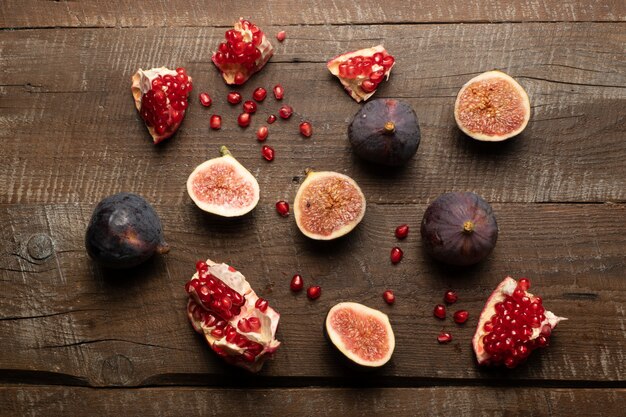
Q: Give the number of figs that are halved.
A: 4